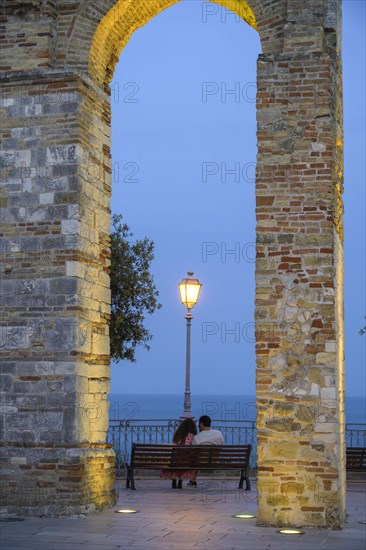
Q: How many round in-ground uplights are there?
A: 3